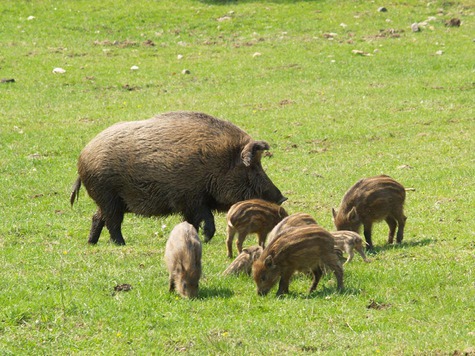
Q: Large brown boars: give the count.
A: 1